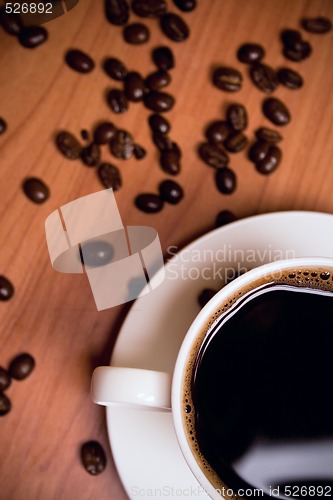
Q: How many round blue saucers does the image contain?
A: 0